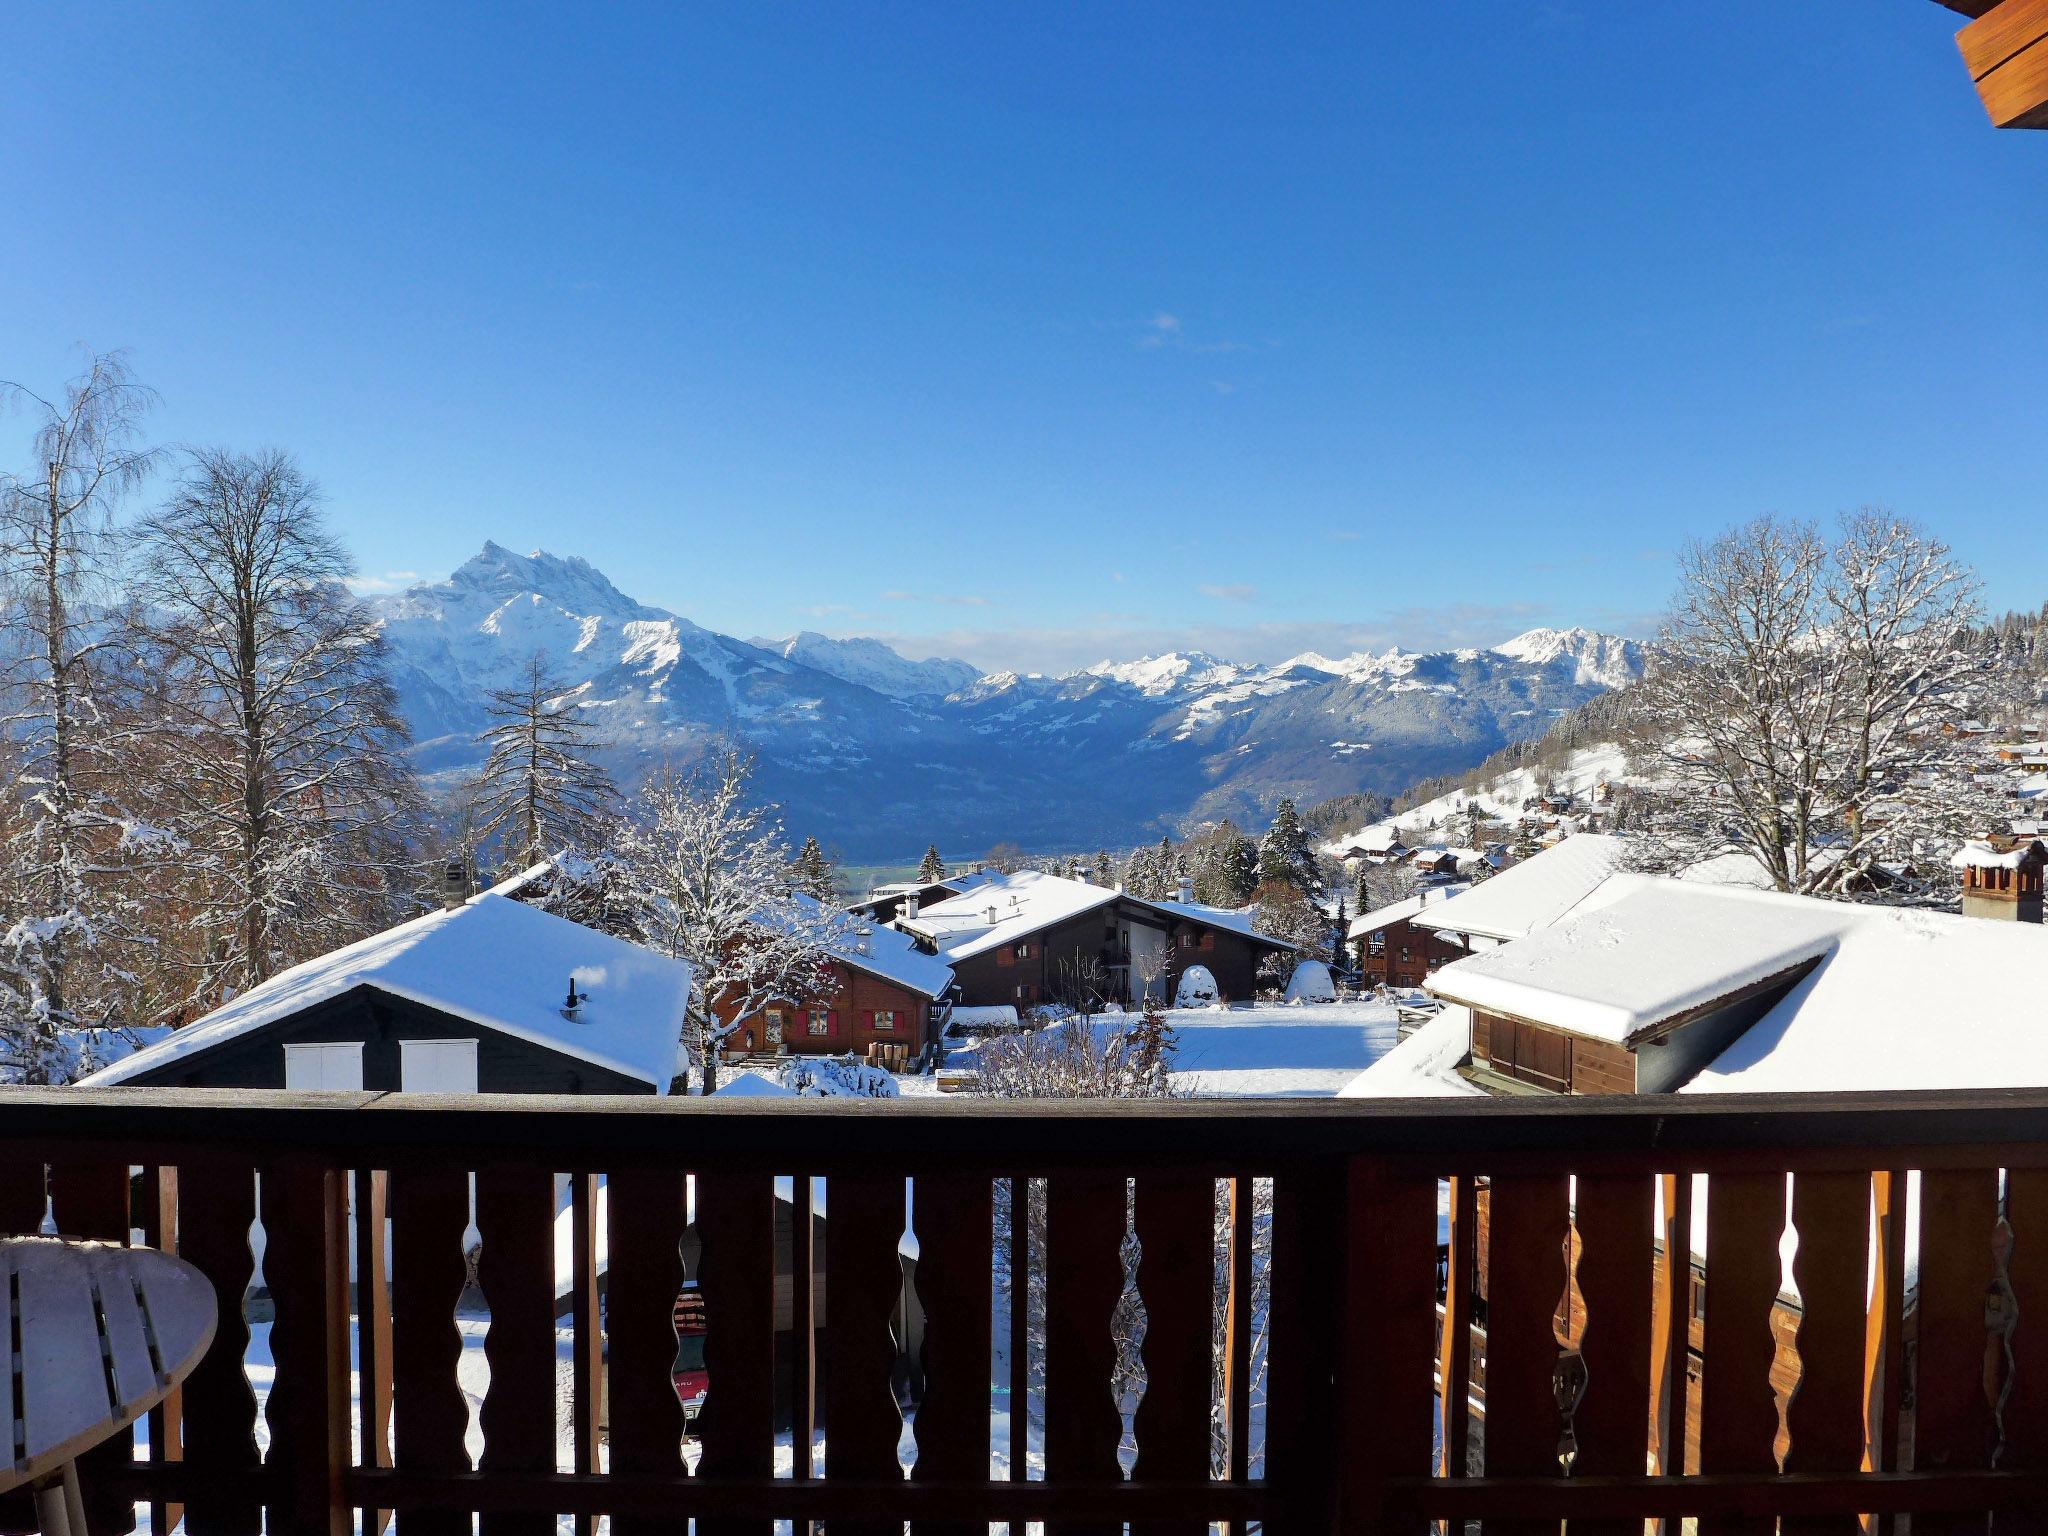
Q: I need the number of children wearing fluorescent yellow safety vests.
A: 0